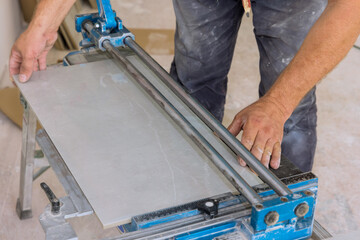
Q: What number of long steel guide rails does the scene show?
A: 2